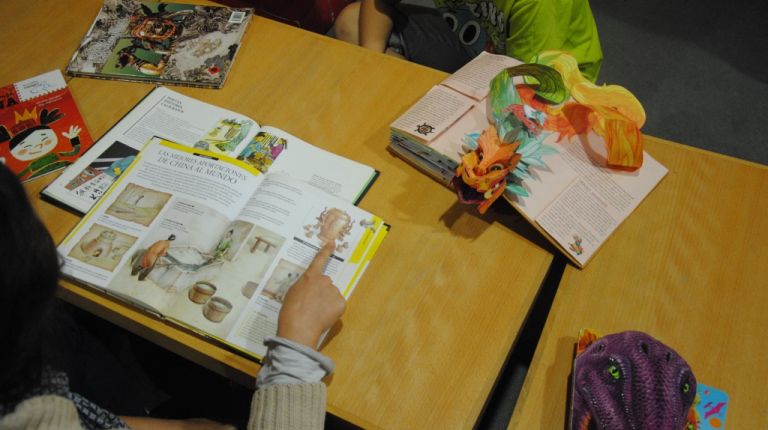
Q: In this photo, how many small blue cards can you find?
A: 1